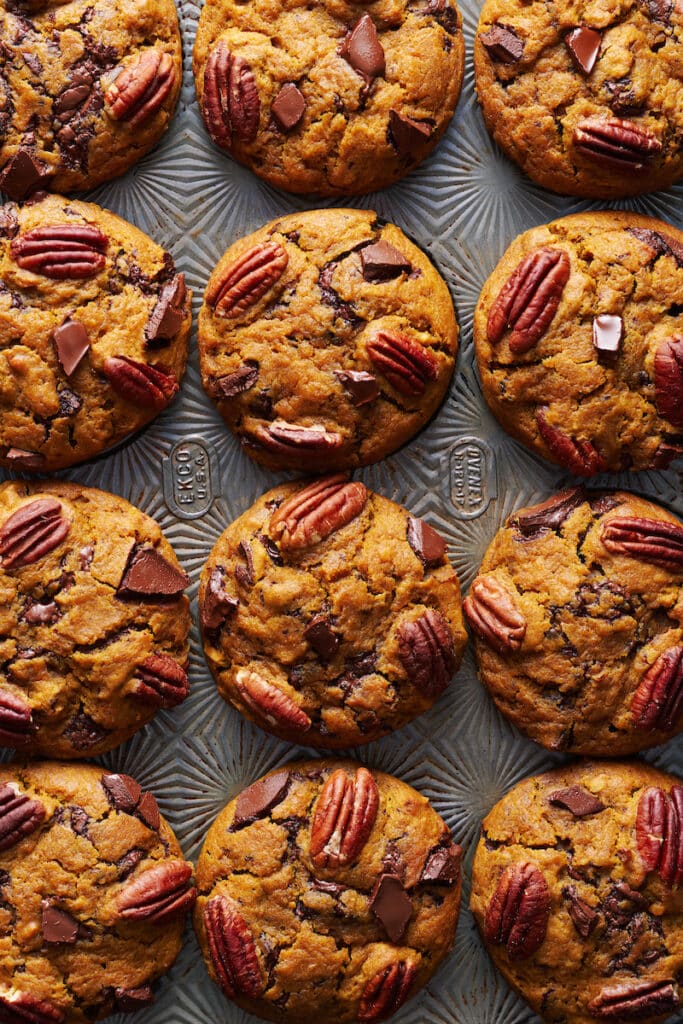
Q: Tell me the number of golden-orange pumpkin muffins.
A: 12